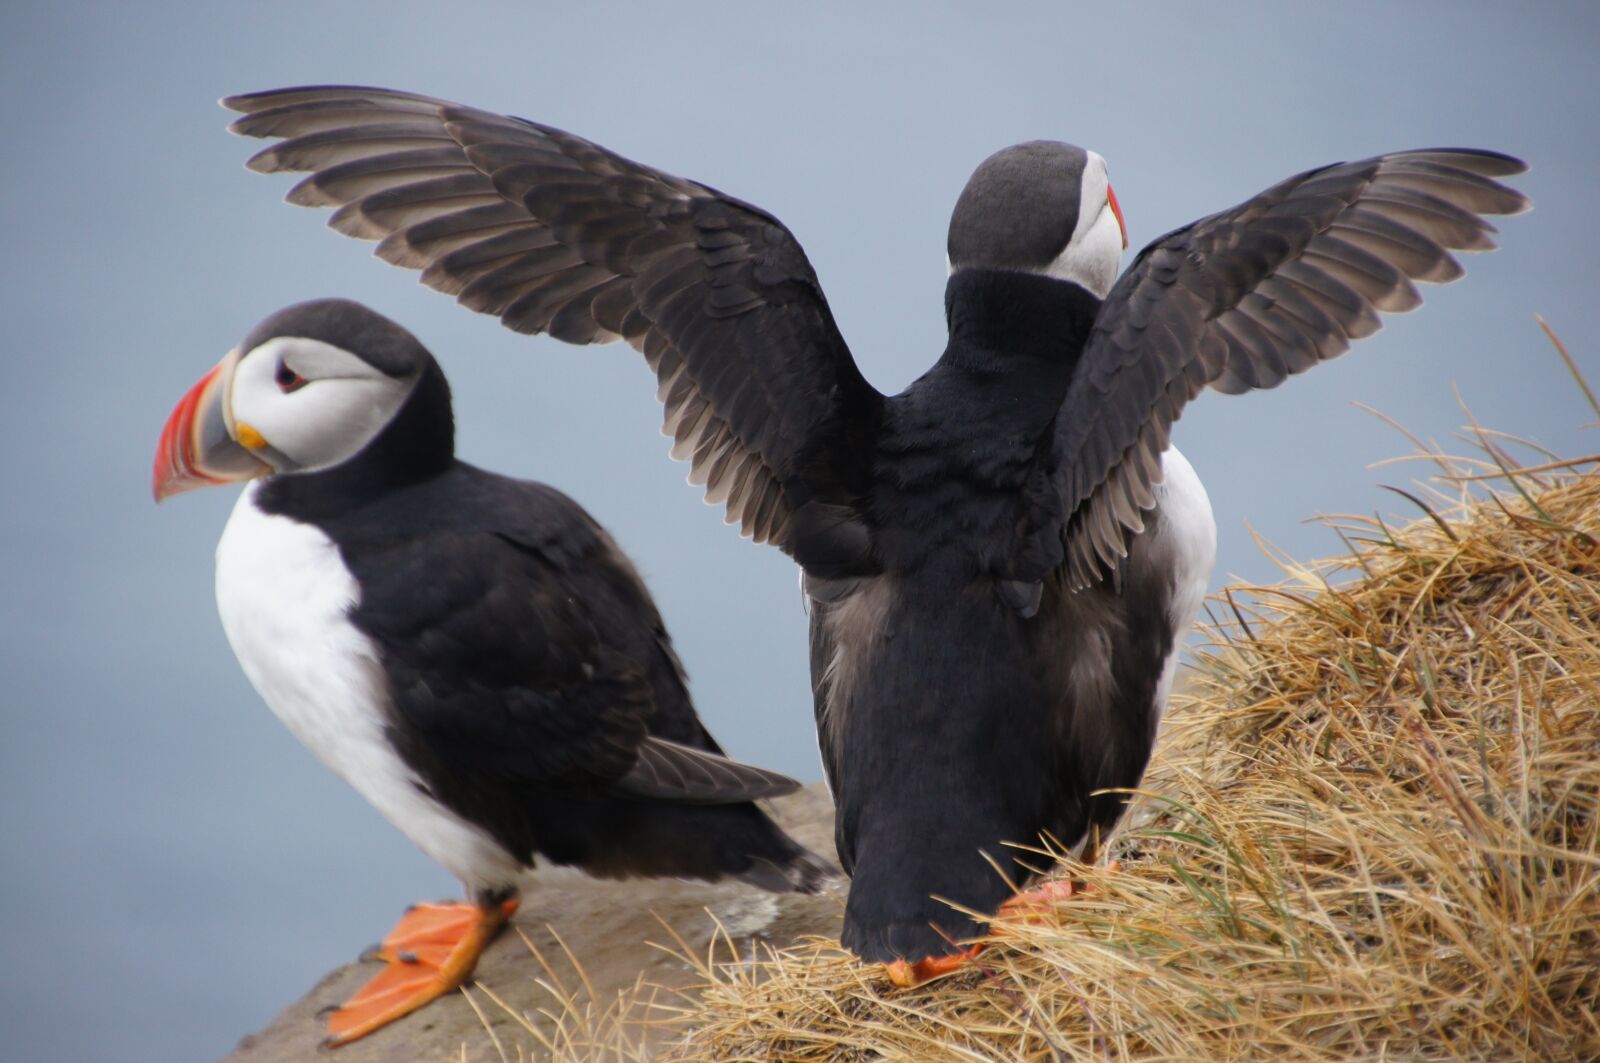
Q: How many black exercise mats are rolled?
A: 0